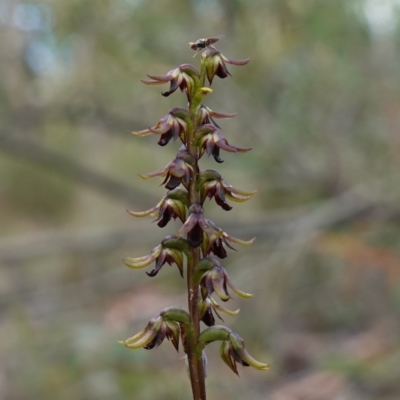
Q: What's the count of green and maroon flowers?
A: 15